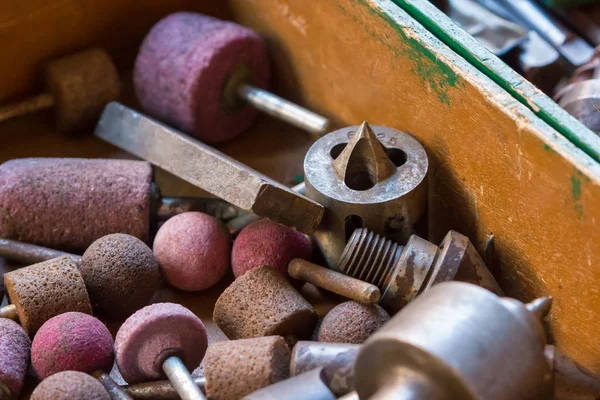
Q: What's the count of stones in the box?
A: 14